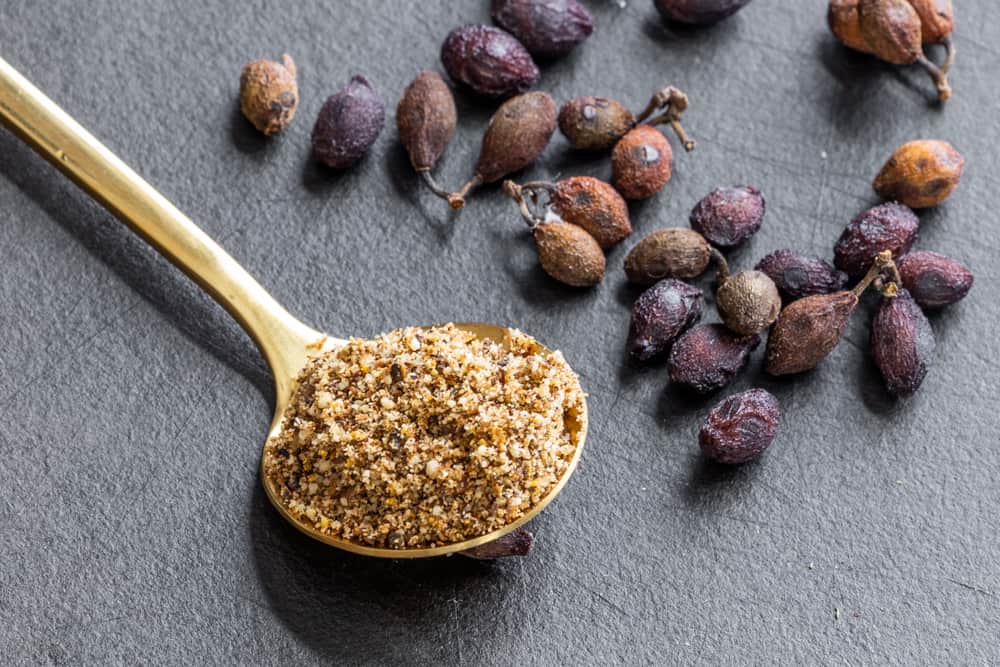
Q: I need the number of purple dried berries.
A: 13